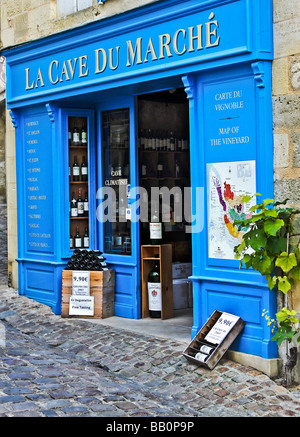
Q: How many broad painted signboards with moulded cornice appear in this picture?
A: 1